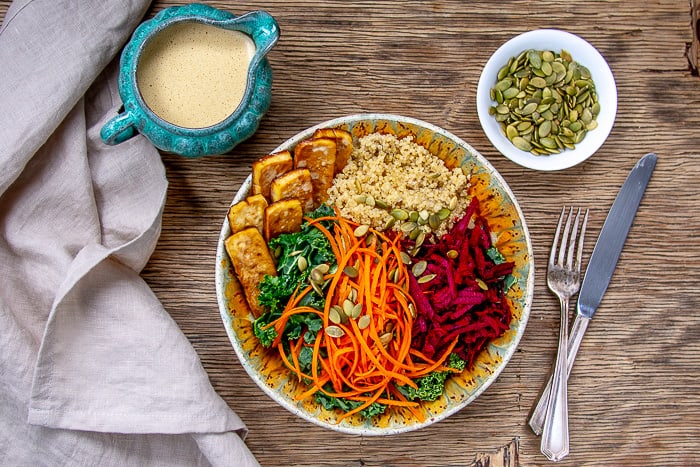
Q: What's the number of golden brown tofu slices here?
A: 7